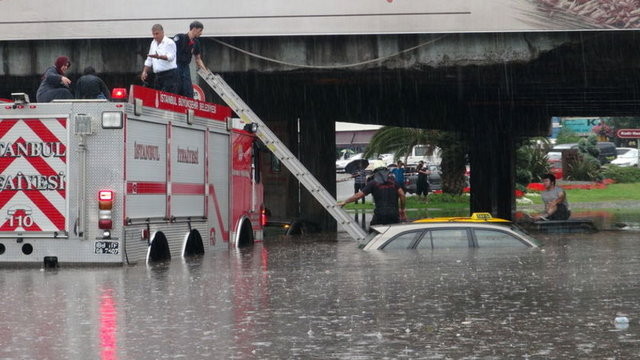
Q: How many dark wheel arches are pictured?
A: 3